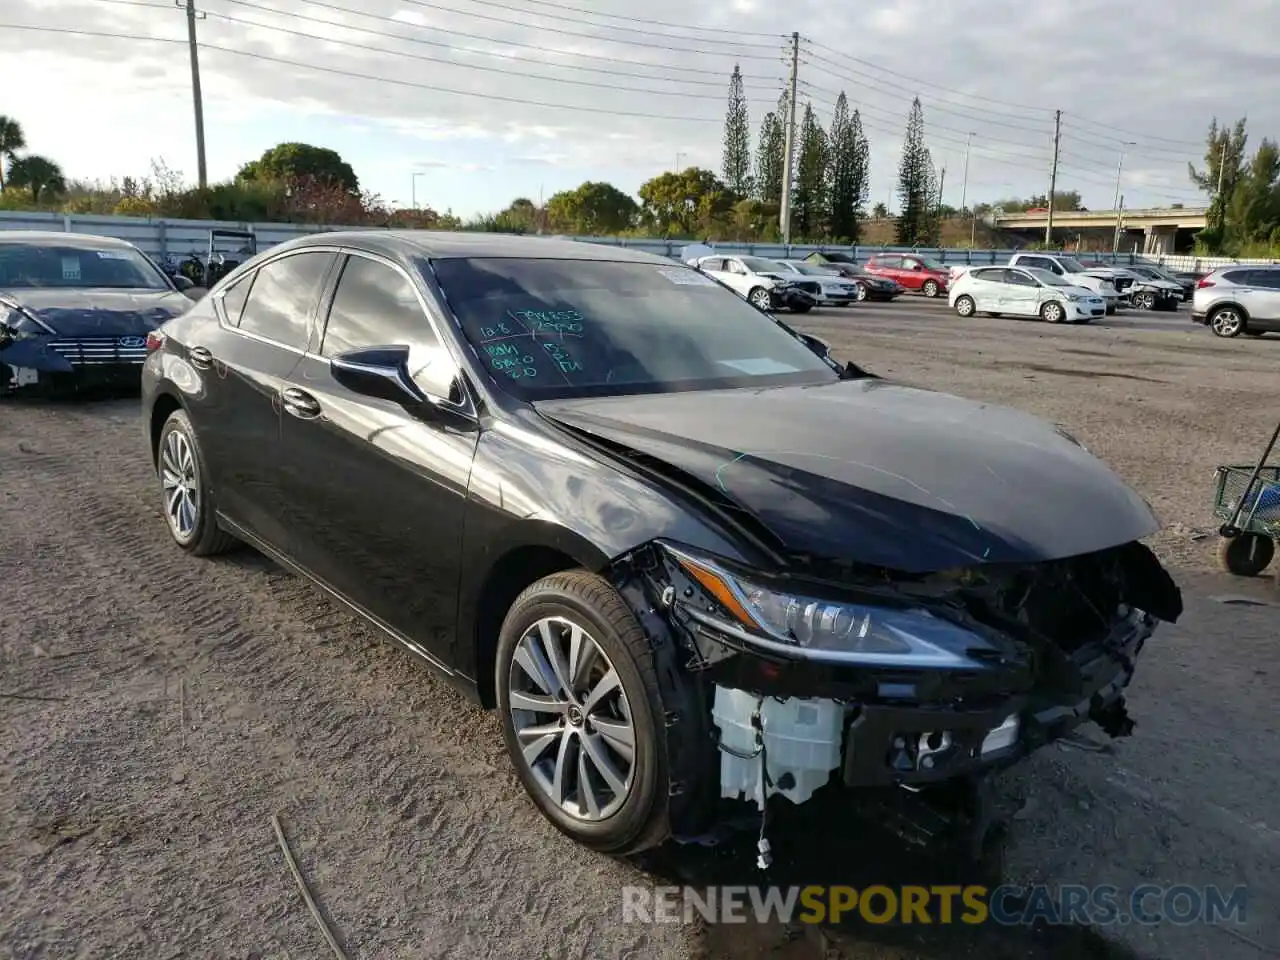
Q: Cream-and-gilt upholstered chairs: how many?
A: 0